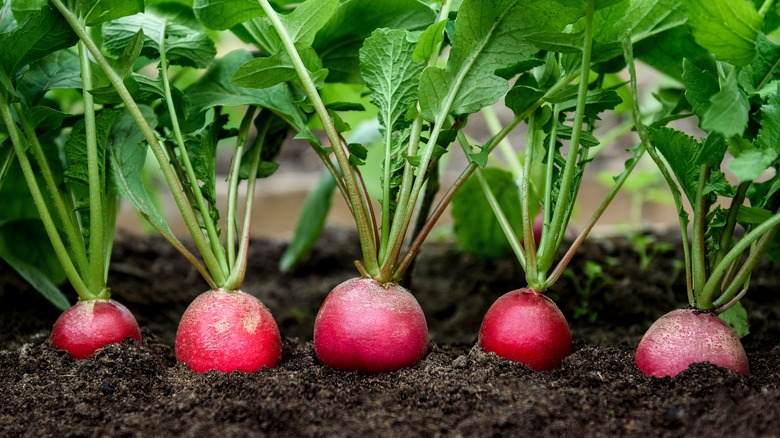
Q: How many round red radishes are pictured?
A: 5